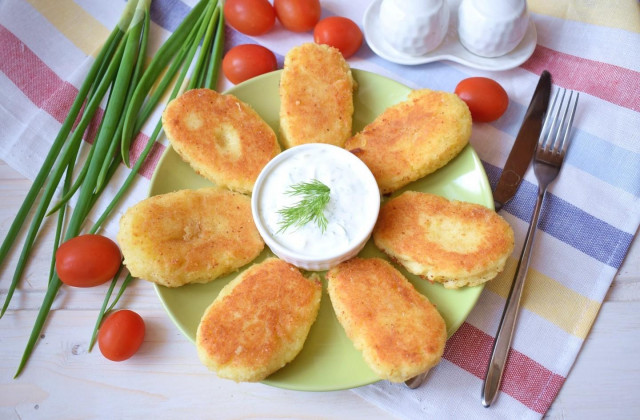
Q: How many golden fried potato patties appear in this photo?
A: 7